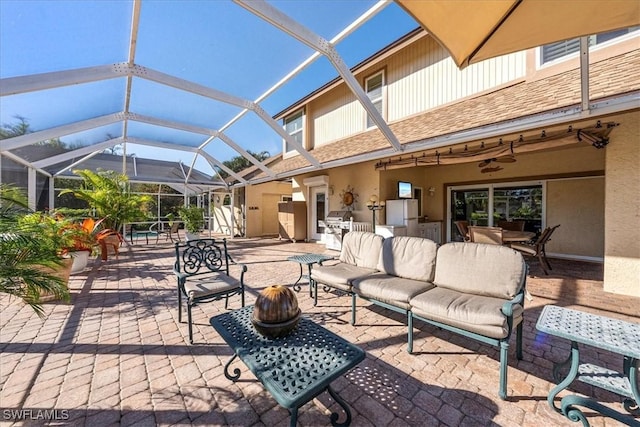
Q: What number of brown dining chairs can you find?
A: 4